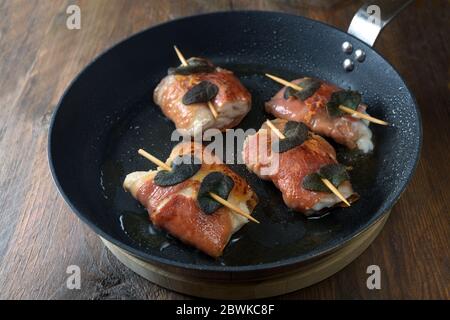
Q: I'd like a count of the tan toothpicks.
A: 4